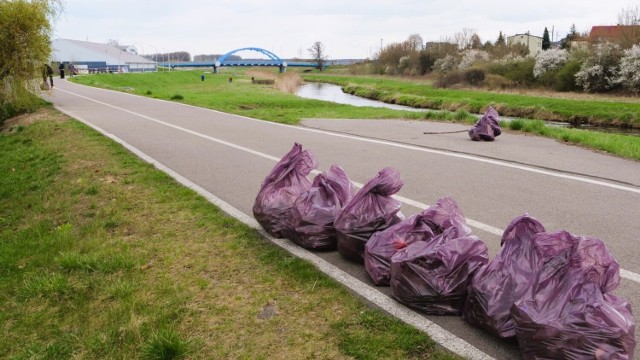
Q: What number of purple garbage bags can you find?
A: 8